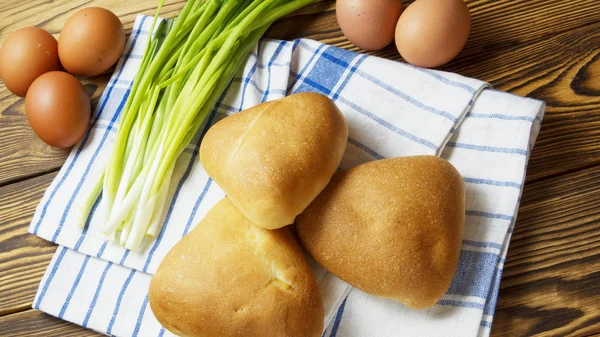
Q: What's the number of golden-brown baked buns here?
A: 3